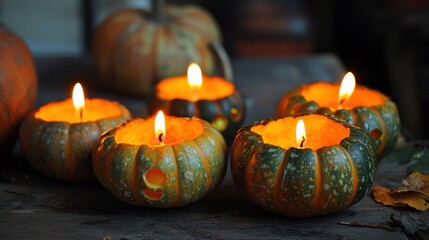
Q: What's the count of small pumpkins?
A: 5